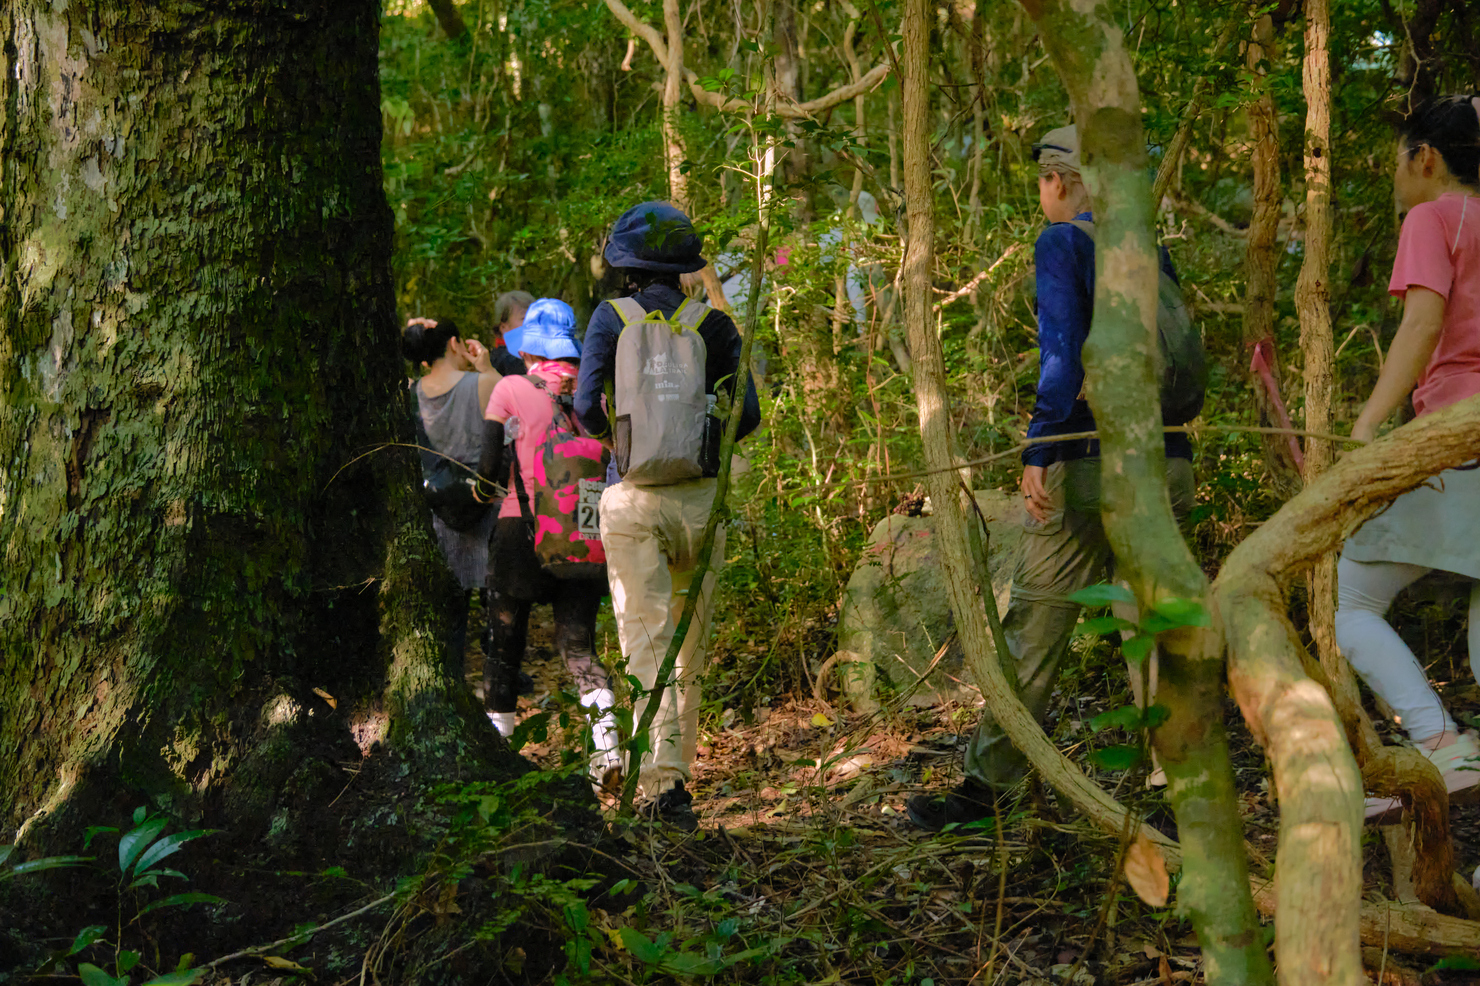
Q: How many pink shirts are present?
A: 2